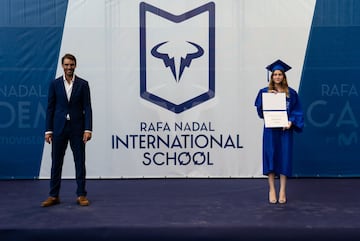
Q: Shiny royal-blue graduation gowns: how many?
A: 1